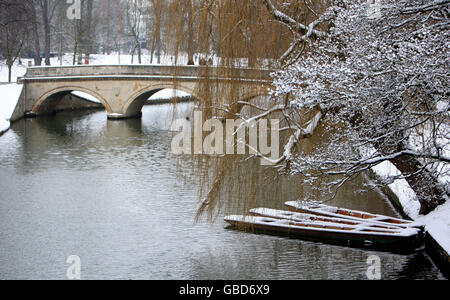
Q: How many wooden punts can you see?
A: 3